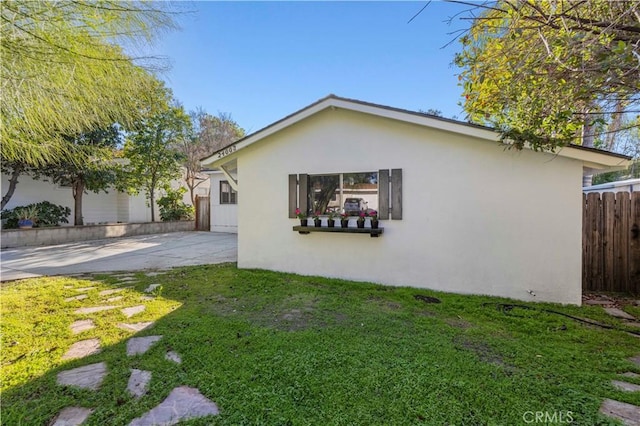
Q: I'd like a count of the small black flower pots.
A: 6